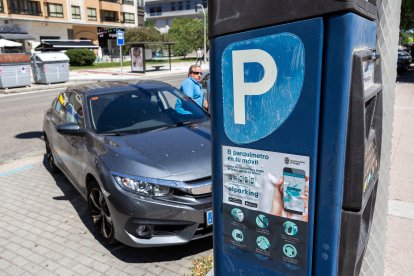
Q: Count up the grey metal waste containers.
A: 2